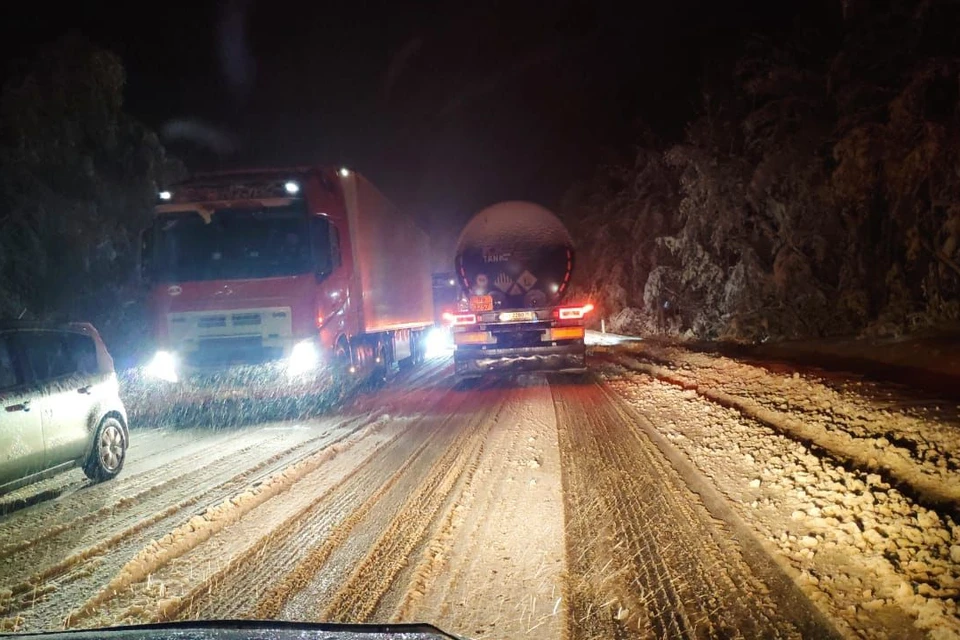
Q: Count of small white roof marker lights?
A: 3